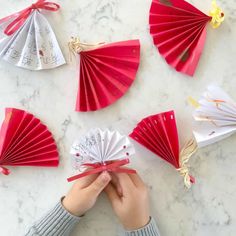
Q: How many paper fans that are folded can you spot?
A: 7